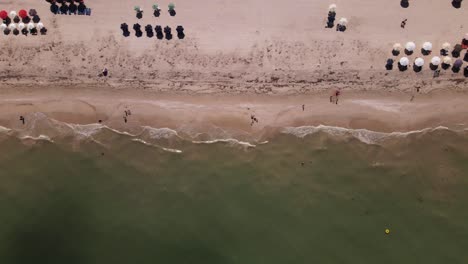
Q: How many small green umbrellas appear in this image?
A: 3